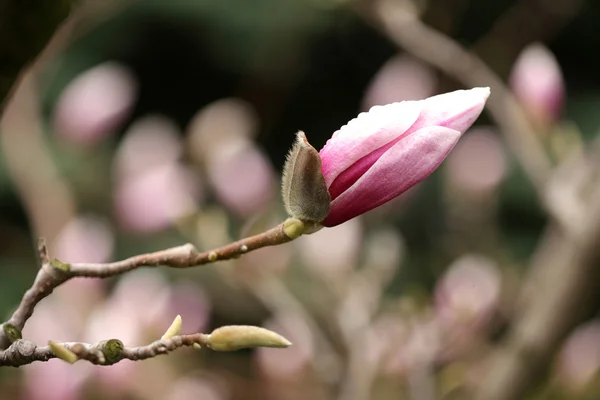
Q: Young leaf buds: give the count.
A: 3